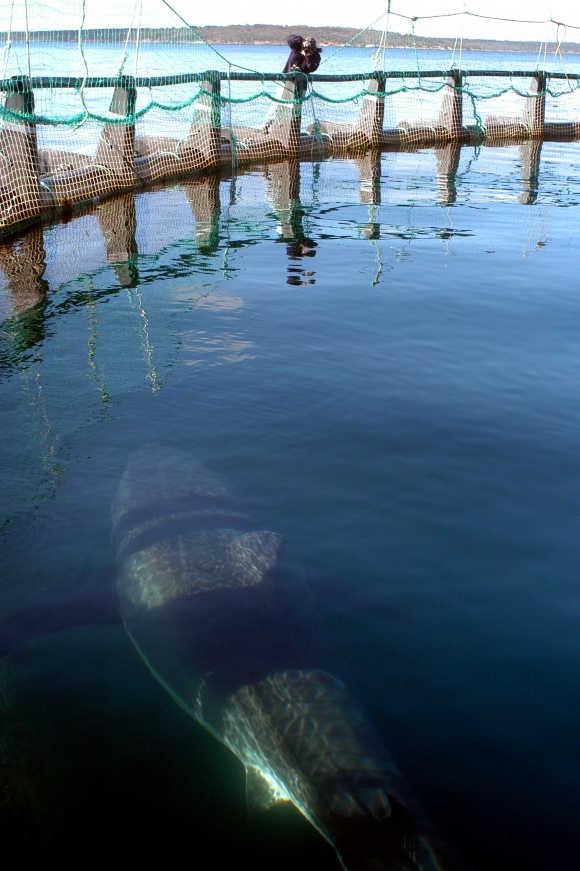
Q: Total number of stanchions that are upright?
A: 7